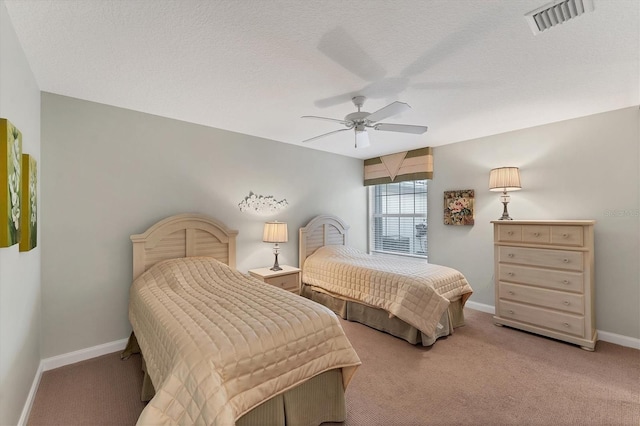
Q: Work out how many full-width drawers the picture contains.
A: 4